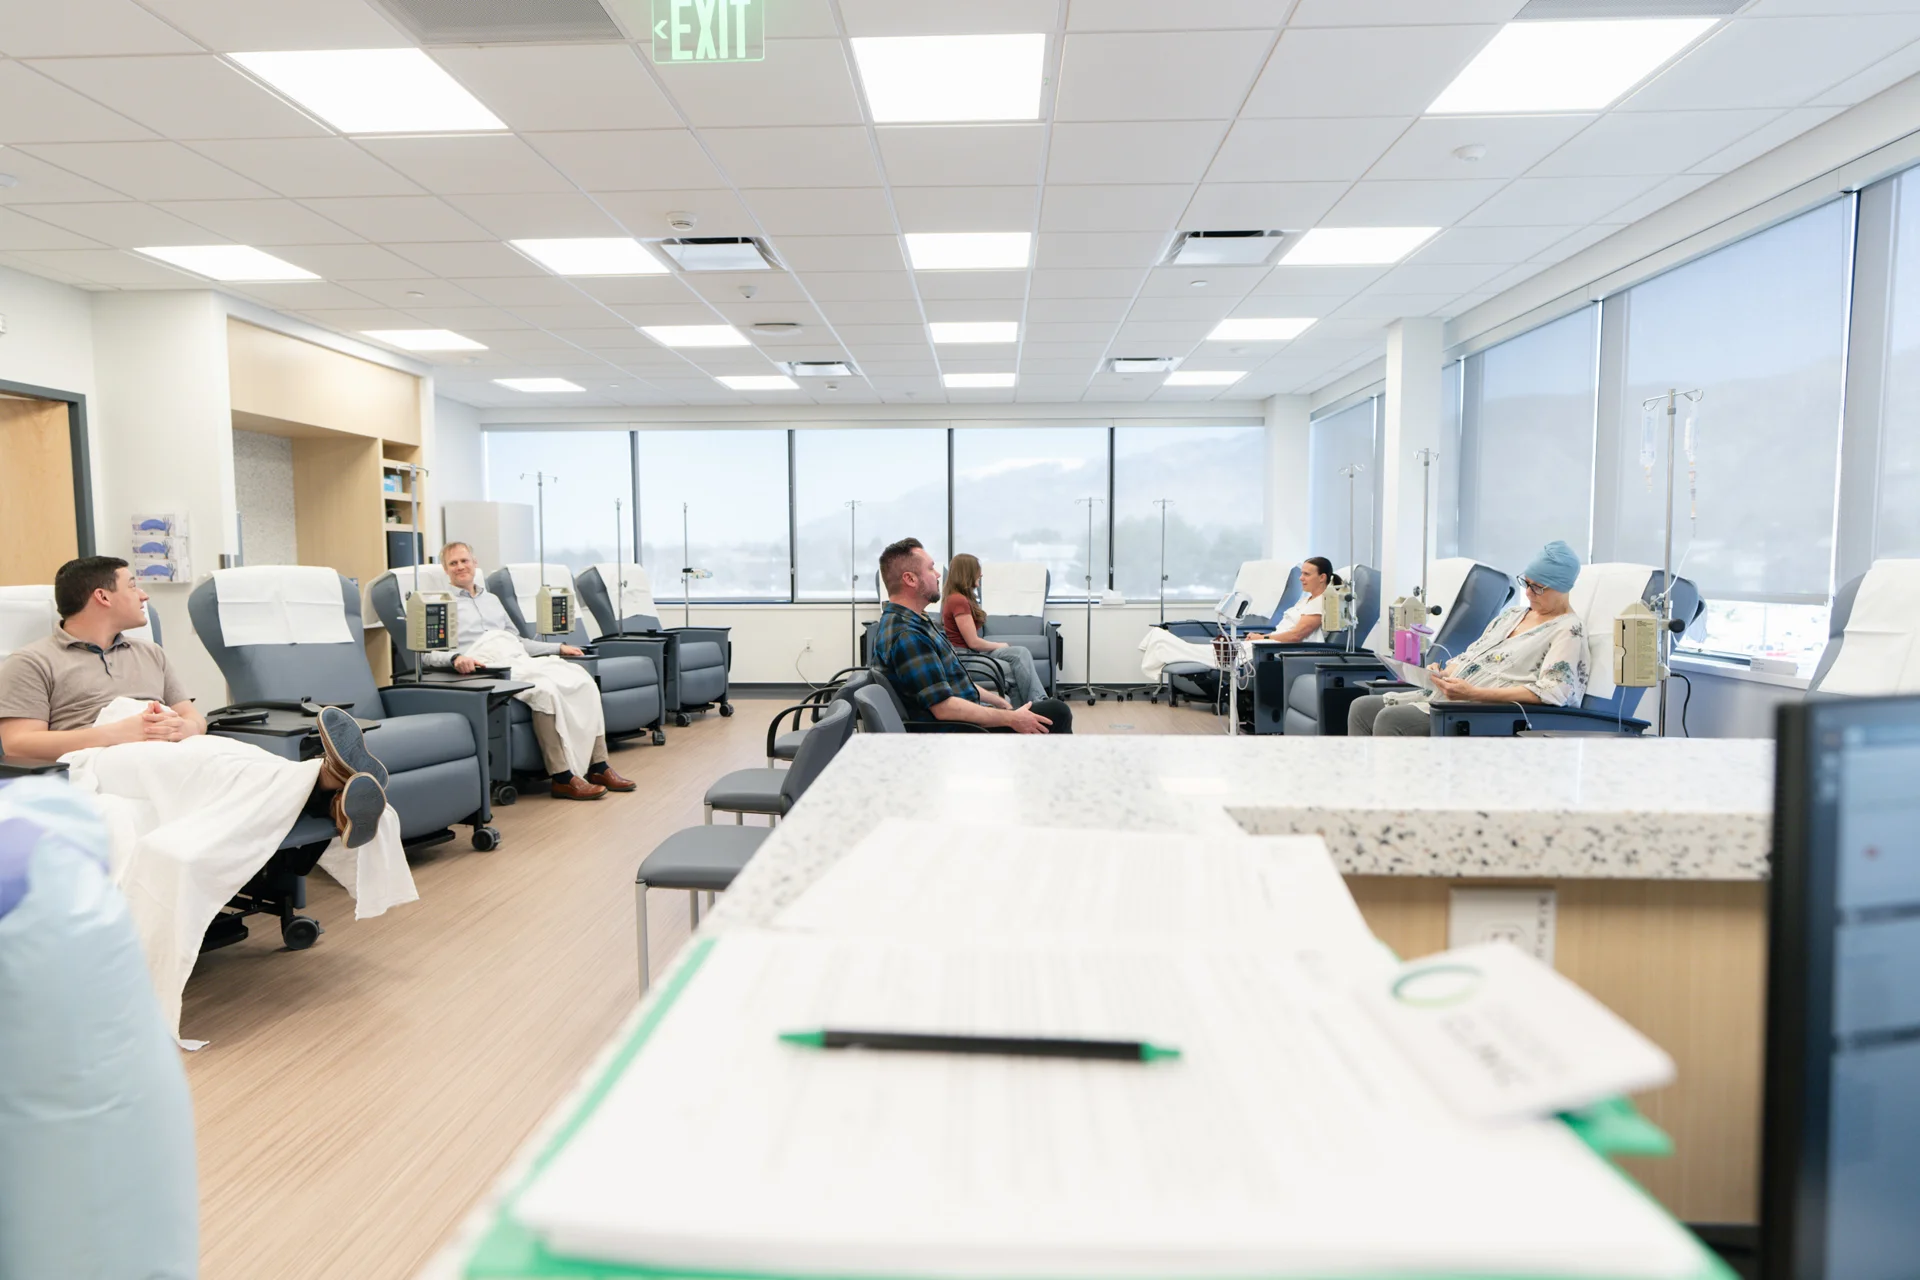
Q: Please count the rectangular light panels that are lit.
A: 15